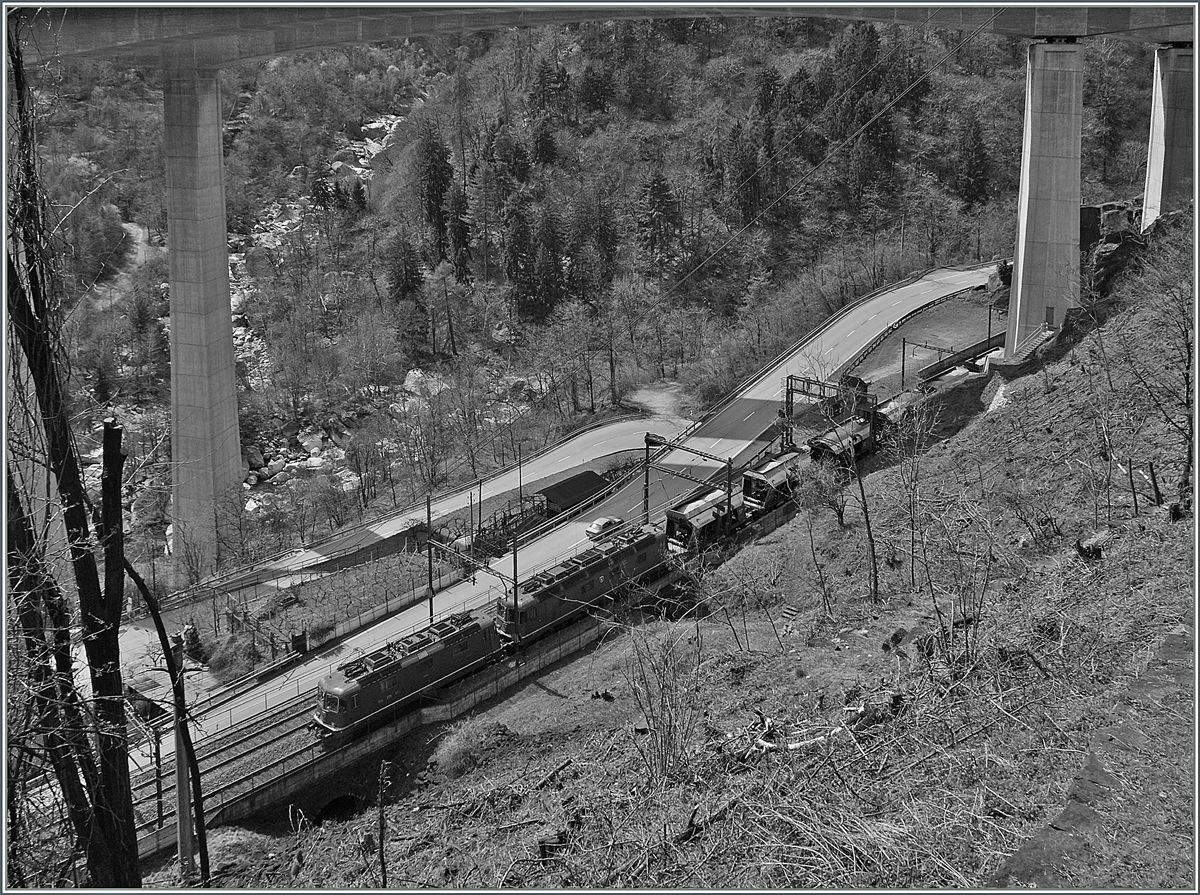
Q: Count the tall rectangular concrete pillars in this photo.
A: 3